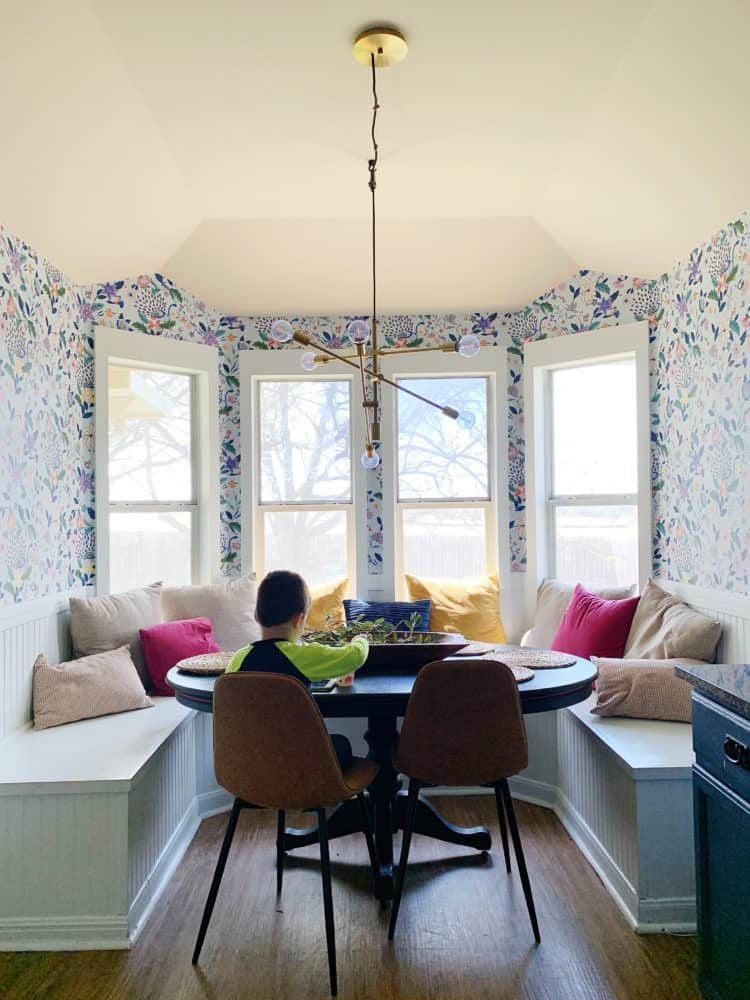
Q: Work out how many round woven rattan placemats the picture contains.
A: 4